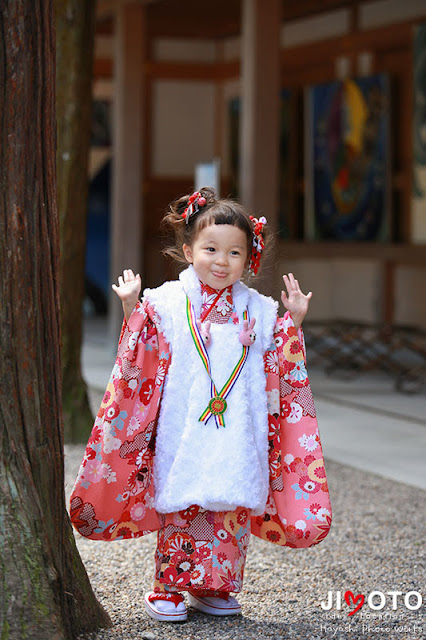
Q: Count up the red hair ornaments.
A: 2